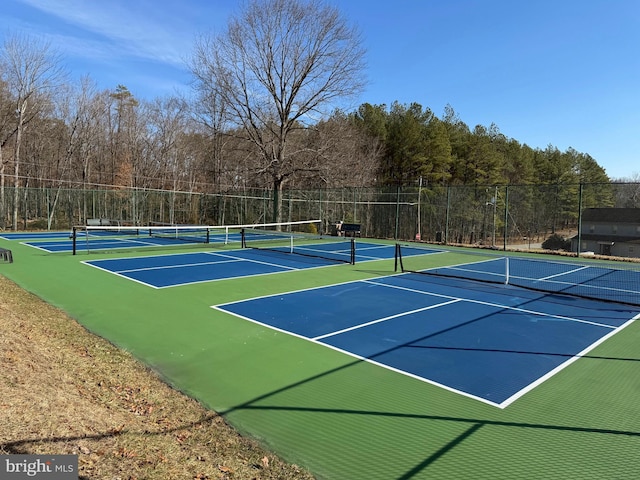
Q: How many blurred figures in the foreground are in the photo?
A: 0